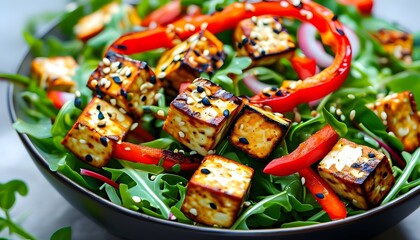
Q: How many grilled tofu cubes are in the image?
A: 12